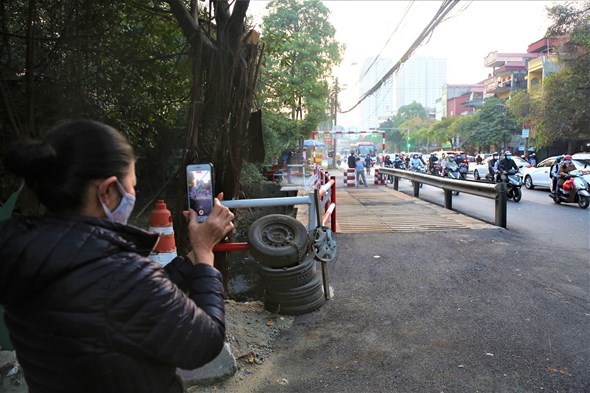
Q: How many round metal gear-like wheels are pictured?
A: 1